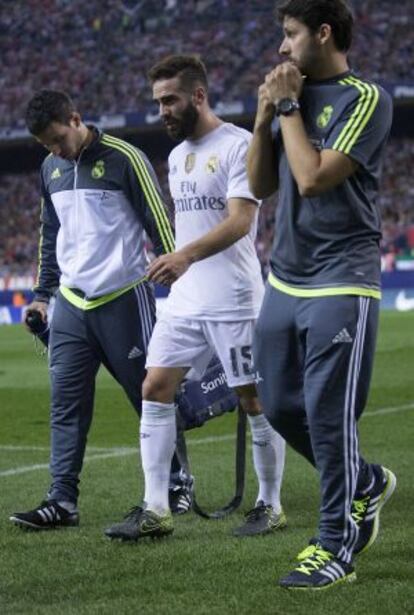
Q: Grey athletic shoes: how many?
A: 2